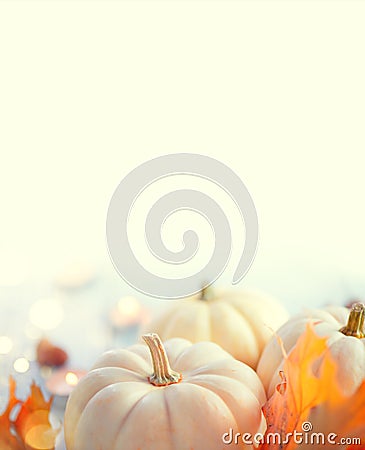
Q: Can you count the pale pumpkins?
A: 3